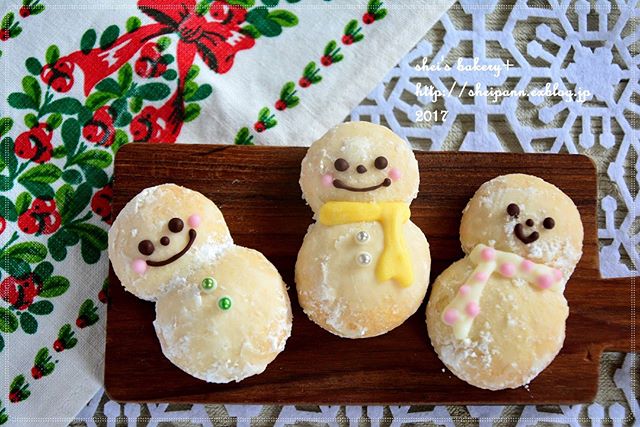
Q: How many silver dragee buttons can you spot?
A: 2